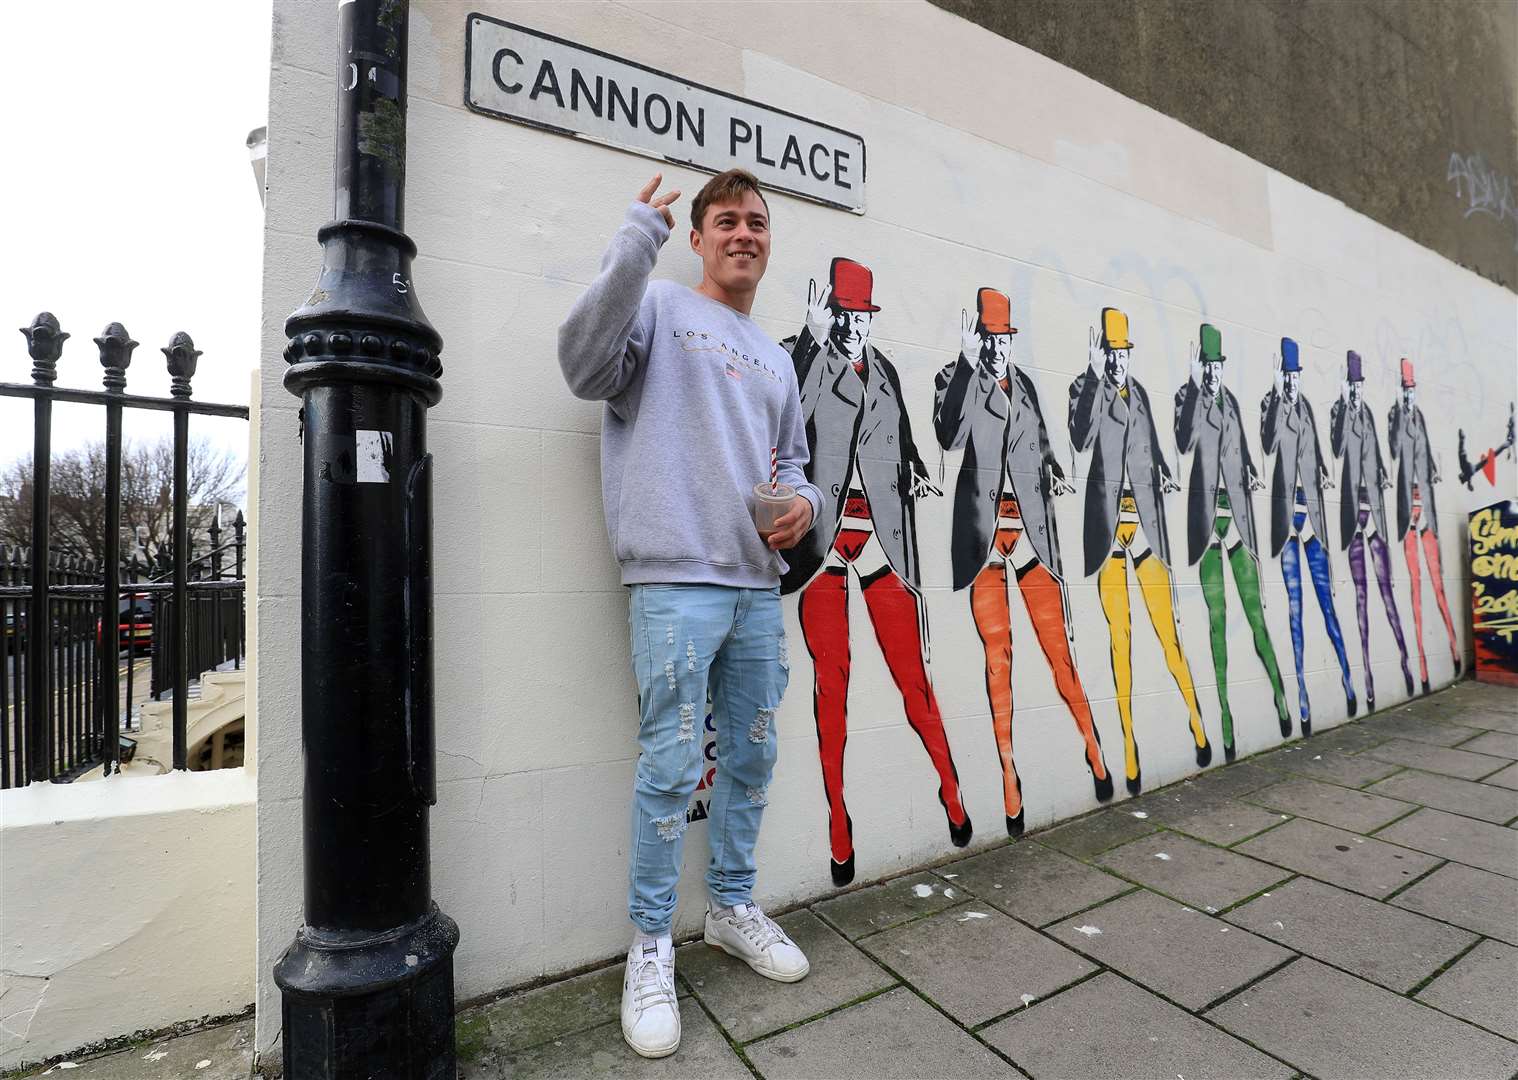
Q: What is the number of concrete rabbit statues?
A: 0